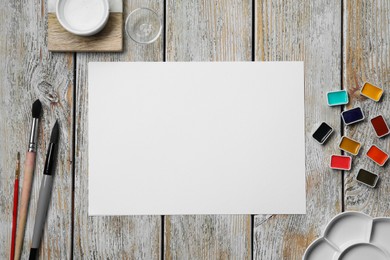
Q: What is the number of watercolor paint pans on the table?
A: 9